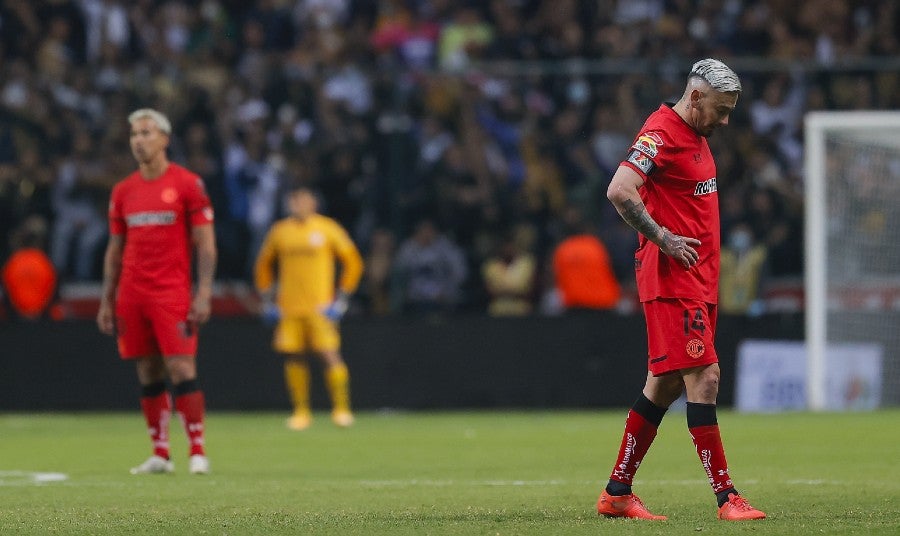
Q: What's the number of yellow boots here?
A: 2